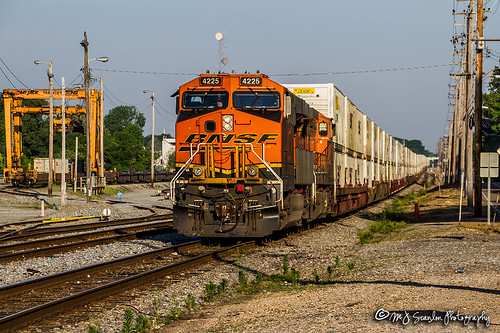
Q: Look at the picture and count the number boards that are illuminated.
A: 2